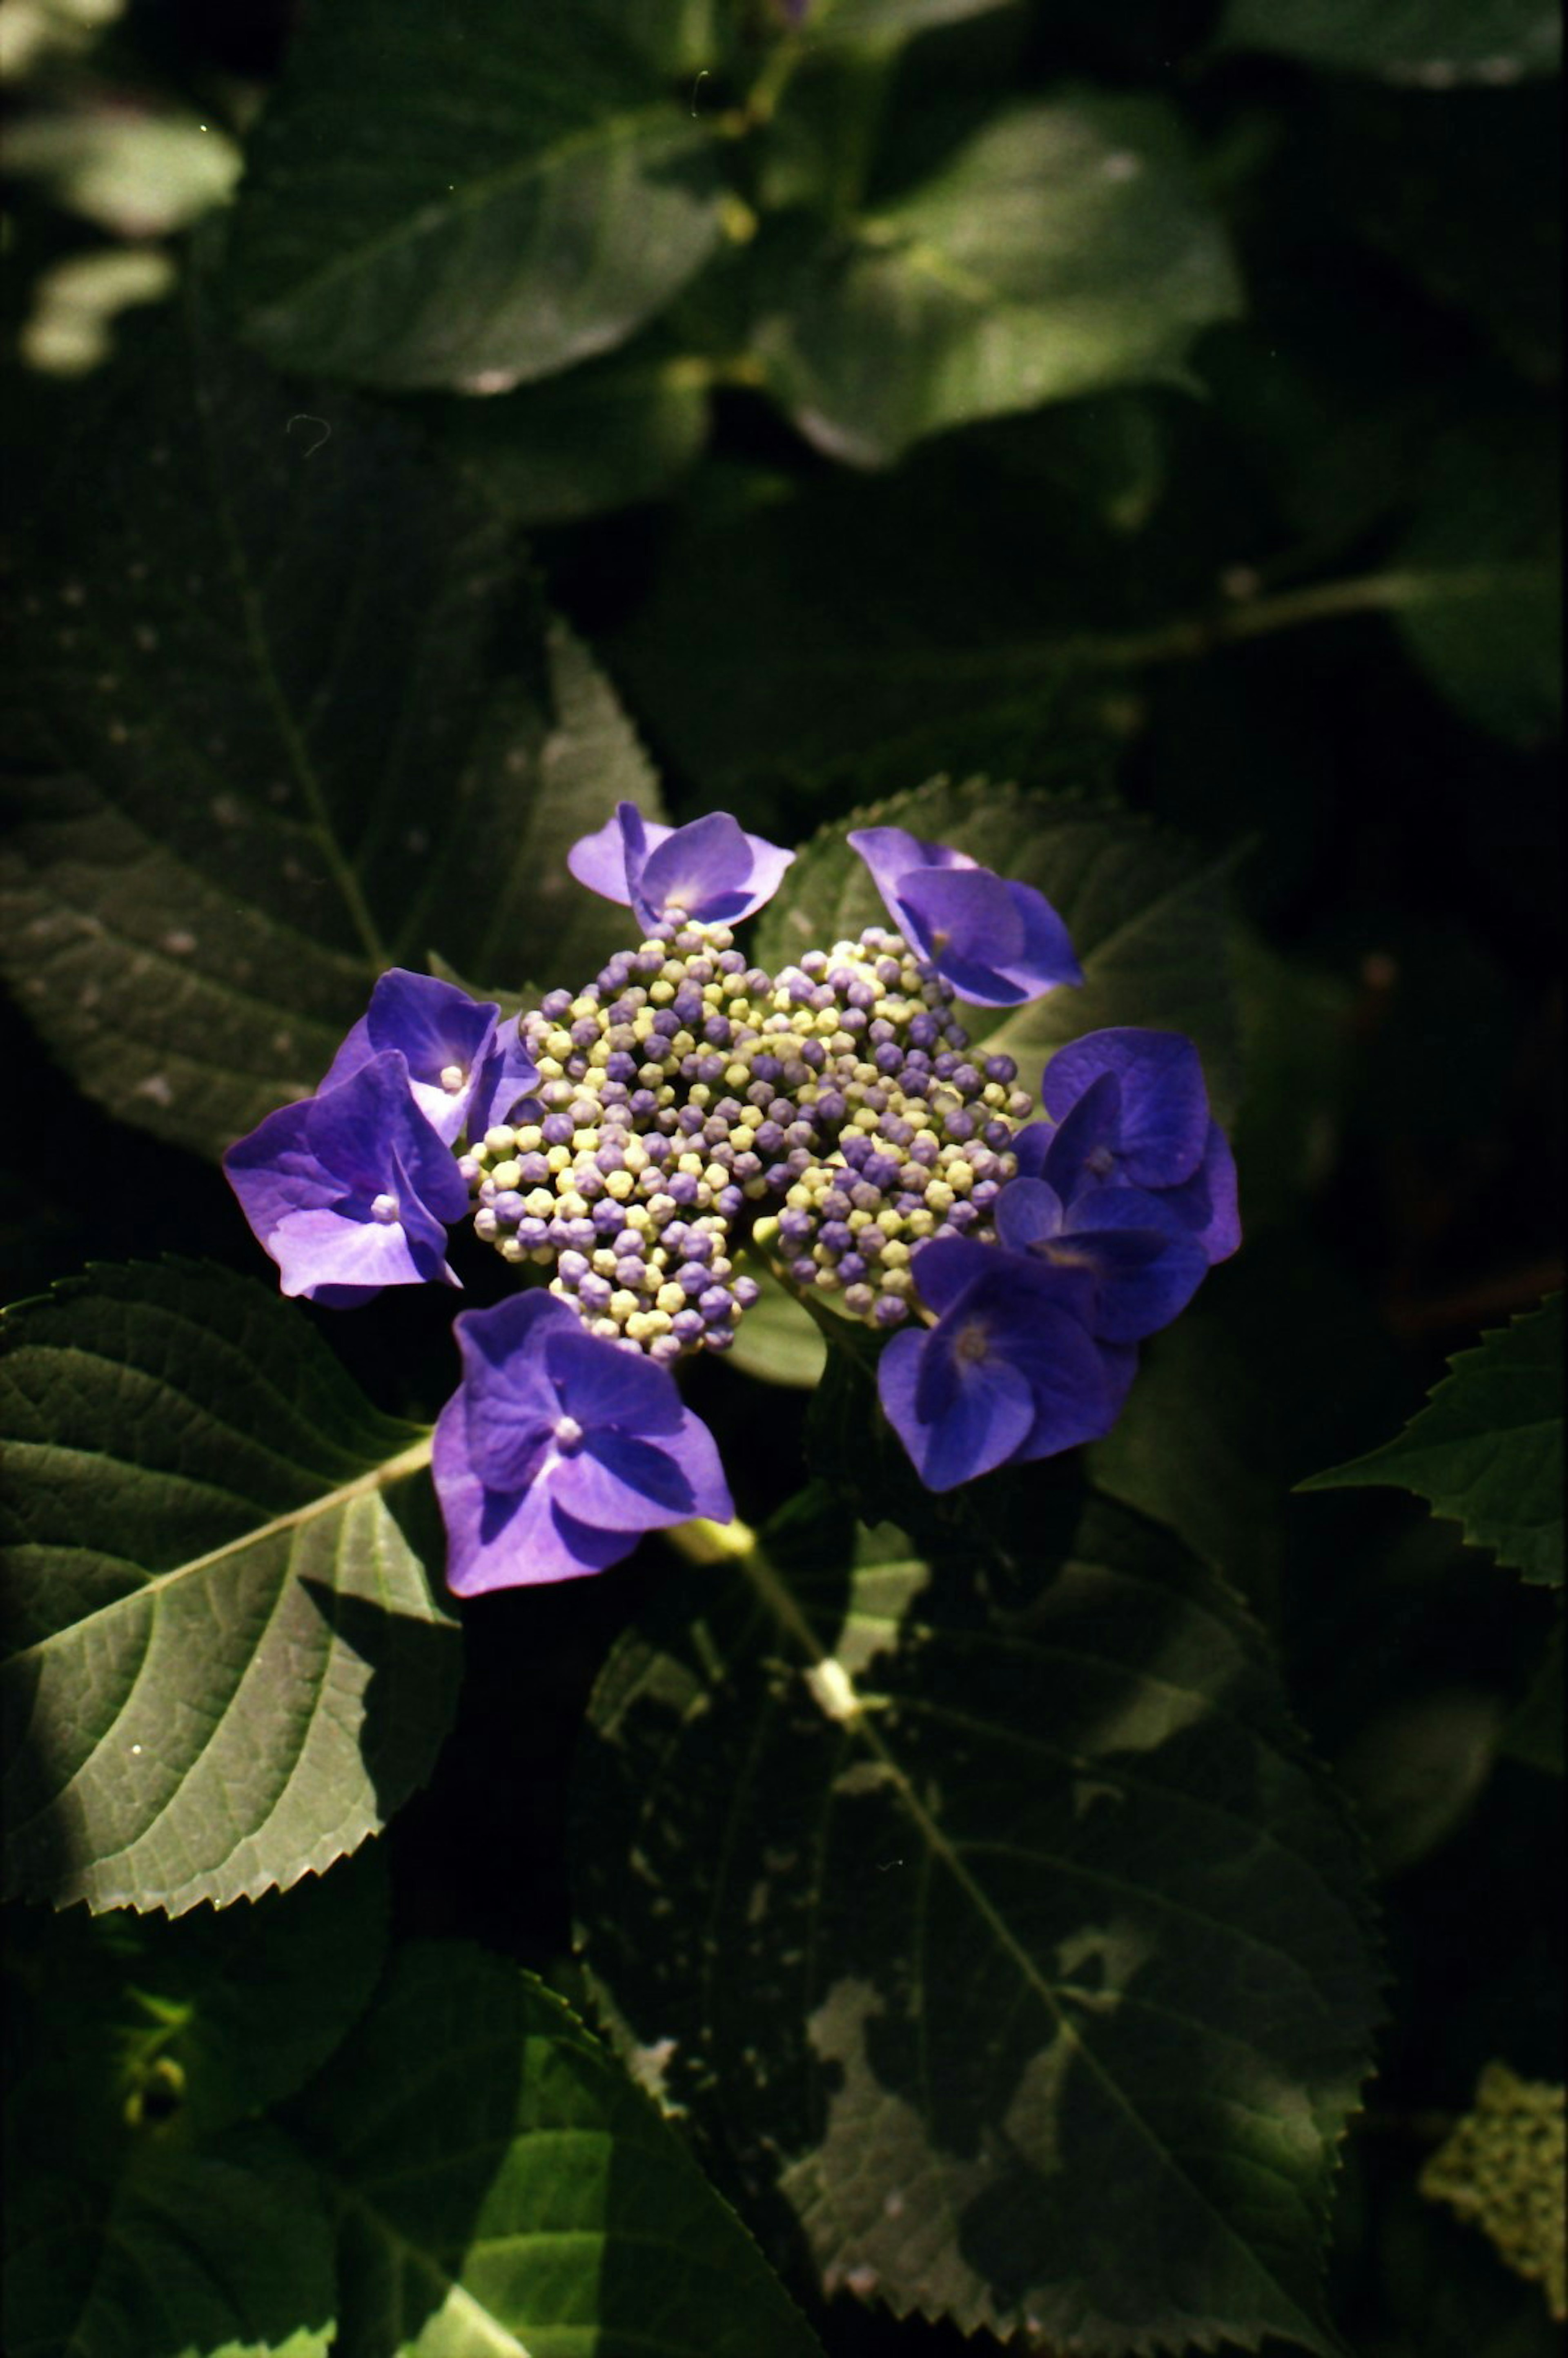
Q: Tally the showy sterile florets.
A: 8